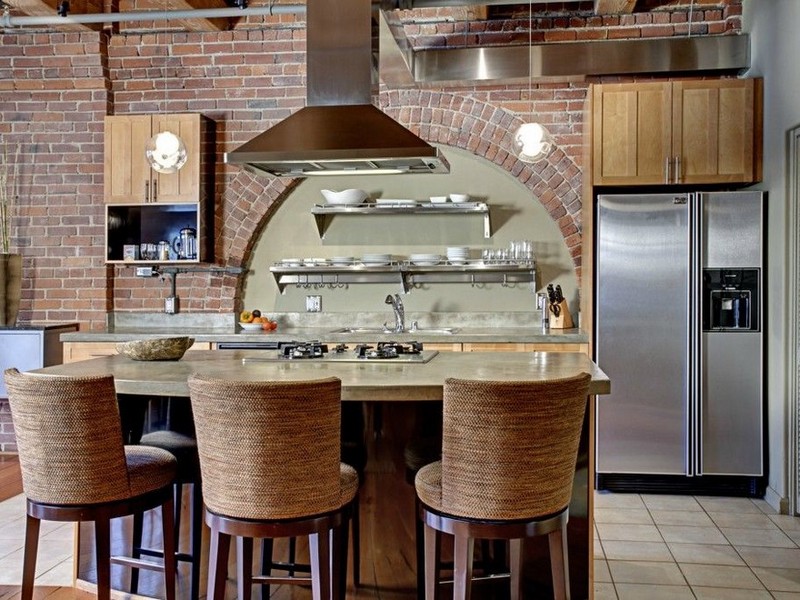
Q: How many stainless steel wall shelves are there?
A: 2